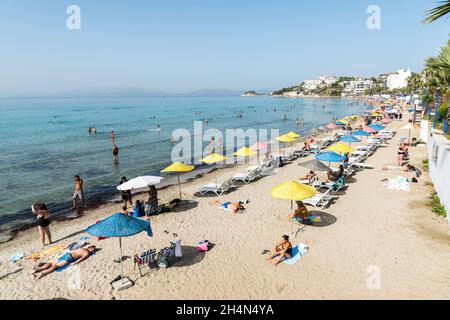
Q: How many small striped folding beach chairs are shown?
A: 2